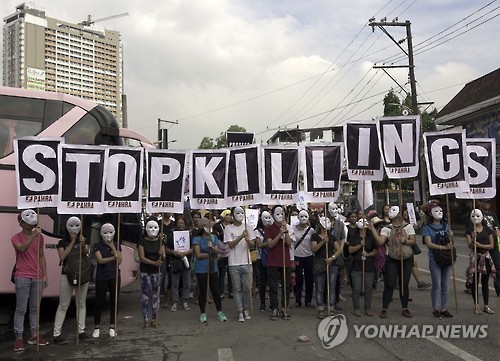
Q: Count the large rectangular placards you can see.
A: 12